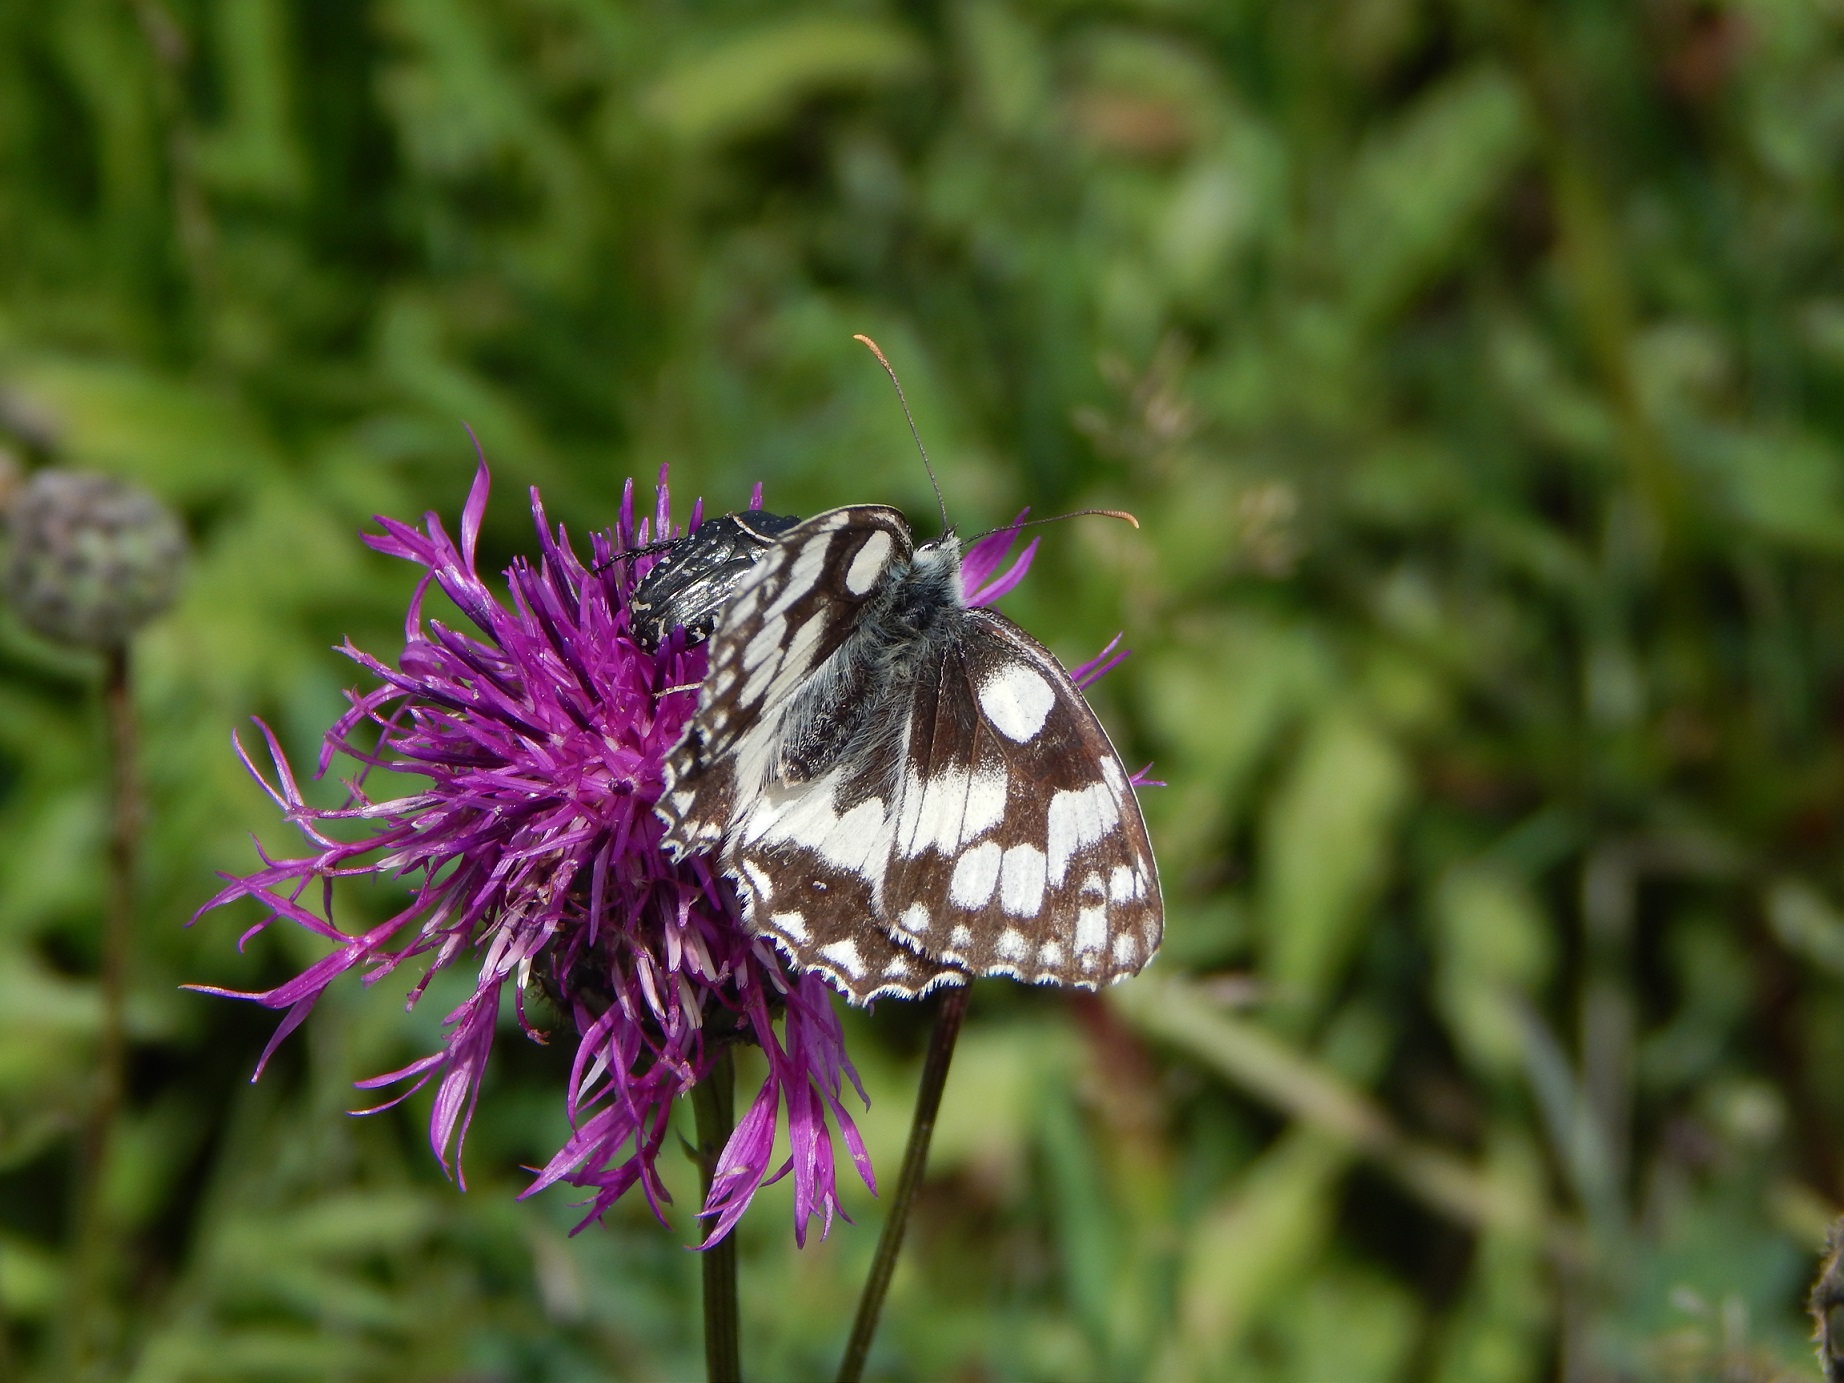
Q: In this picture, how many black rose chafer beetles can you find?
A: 1